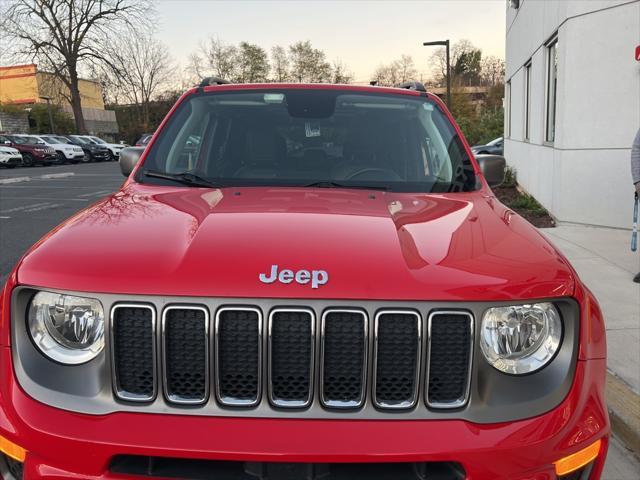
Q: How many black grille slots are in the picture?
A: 7